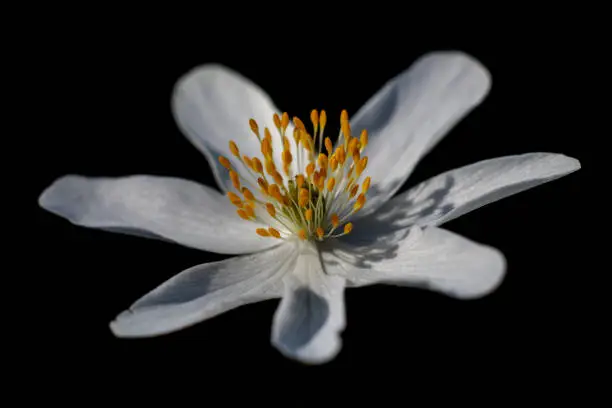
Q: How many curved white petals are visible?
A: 7